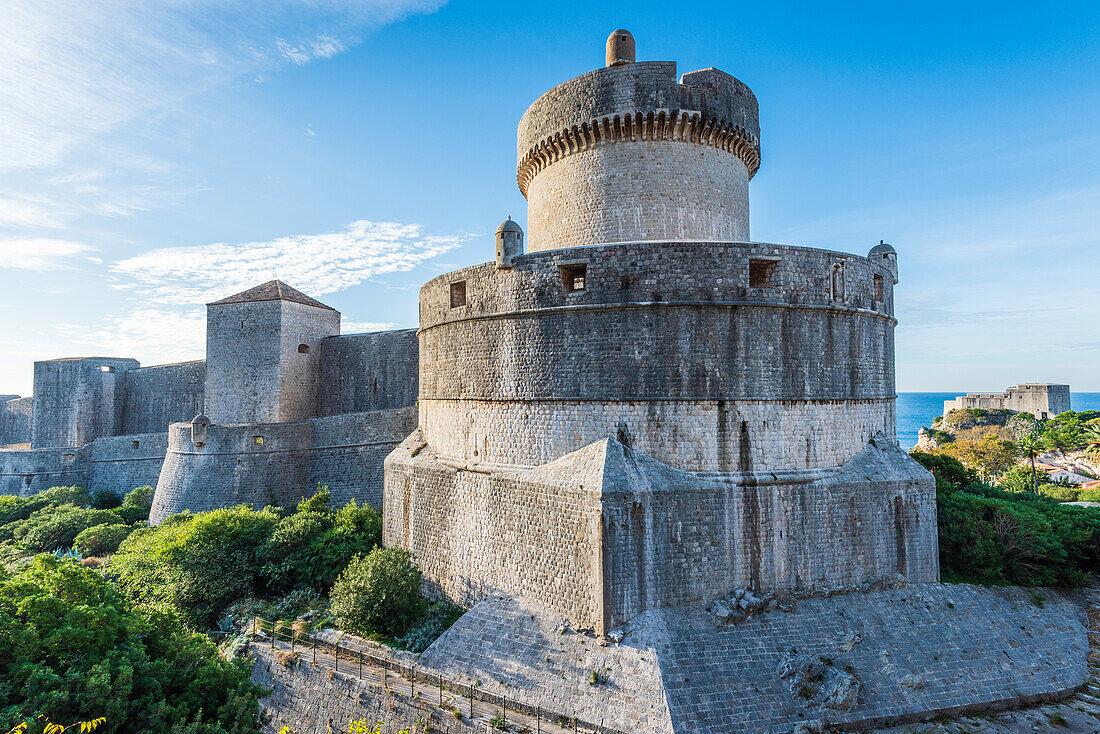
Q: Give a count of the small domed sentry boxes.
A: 4